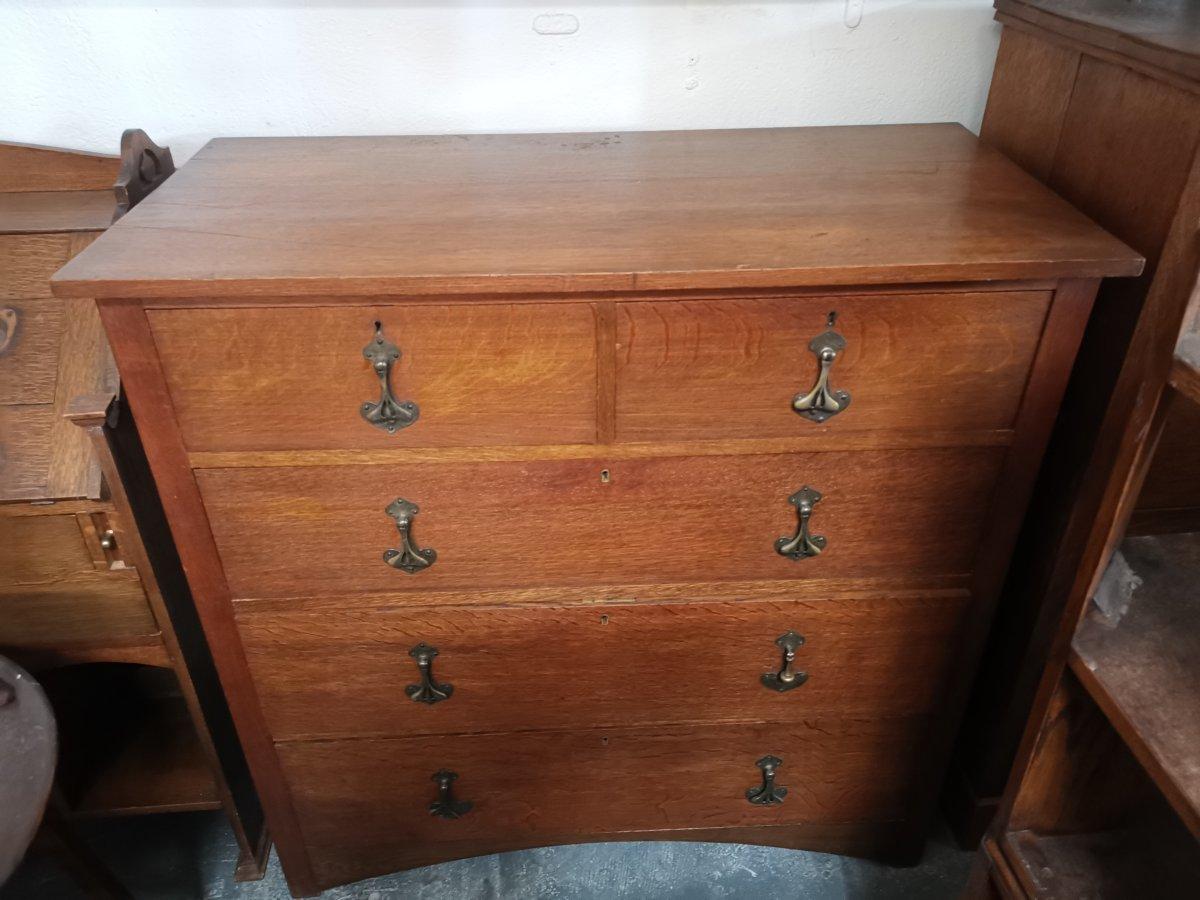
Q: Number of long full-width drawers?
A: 3